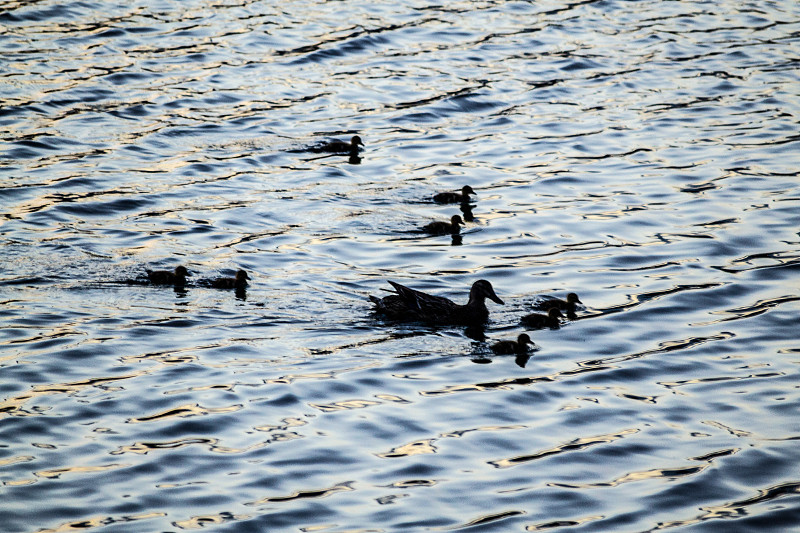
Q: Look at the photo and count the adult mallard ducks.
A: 1